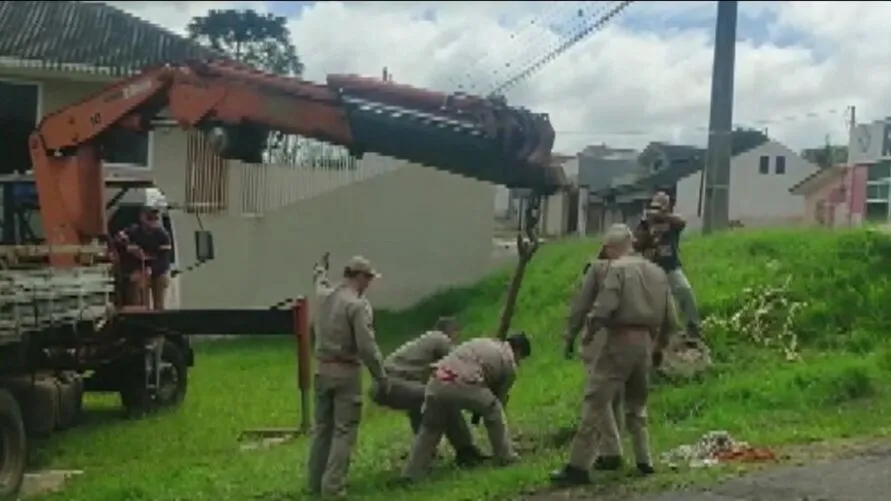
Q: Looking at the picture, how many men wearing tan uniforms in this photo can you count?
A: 5